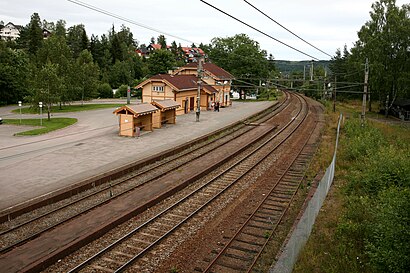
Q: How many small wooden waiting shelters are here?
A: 2